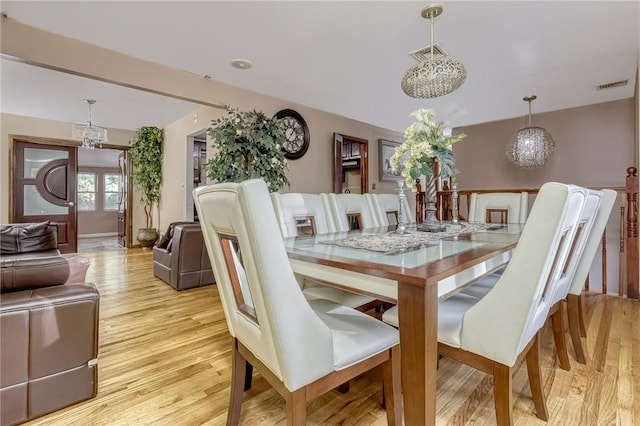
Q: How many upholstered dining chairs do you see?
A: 8